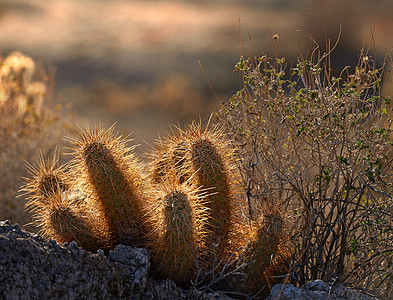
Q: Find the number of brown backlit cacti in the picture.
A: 7